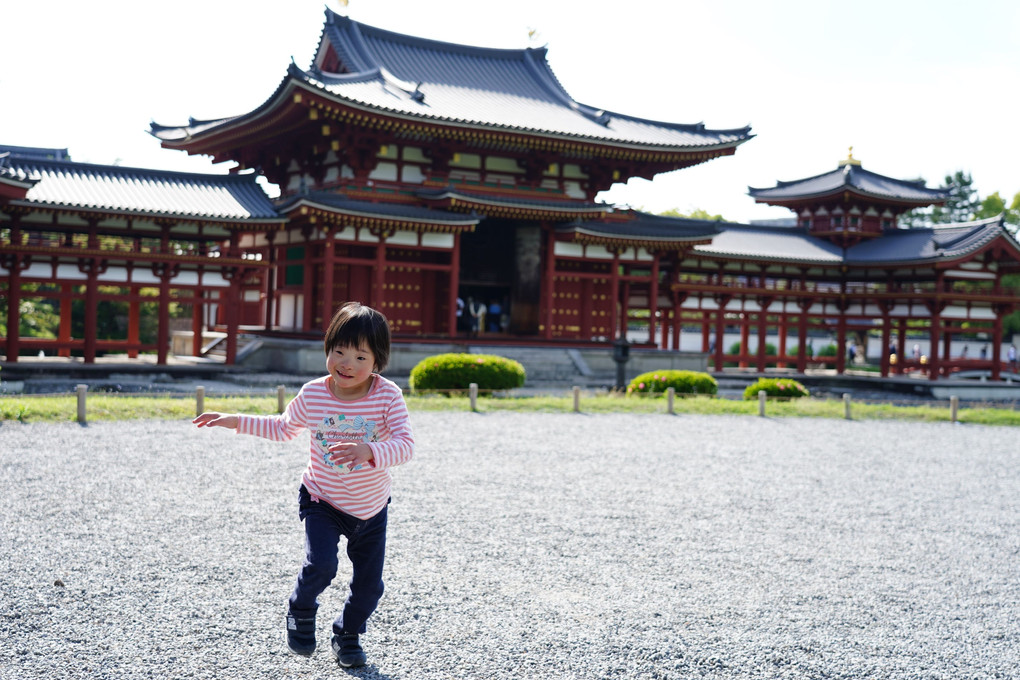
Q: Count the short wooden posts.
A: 9